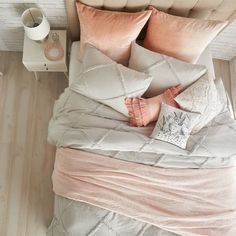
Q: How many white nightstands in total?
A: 1